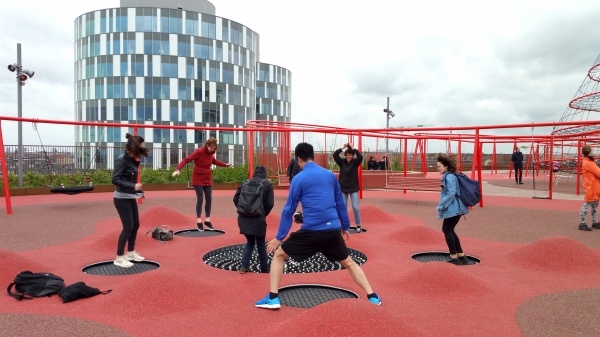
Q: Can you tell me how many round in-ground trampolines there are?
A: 6